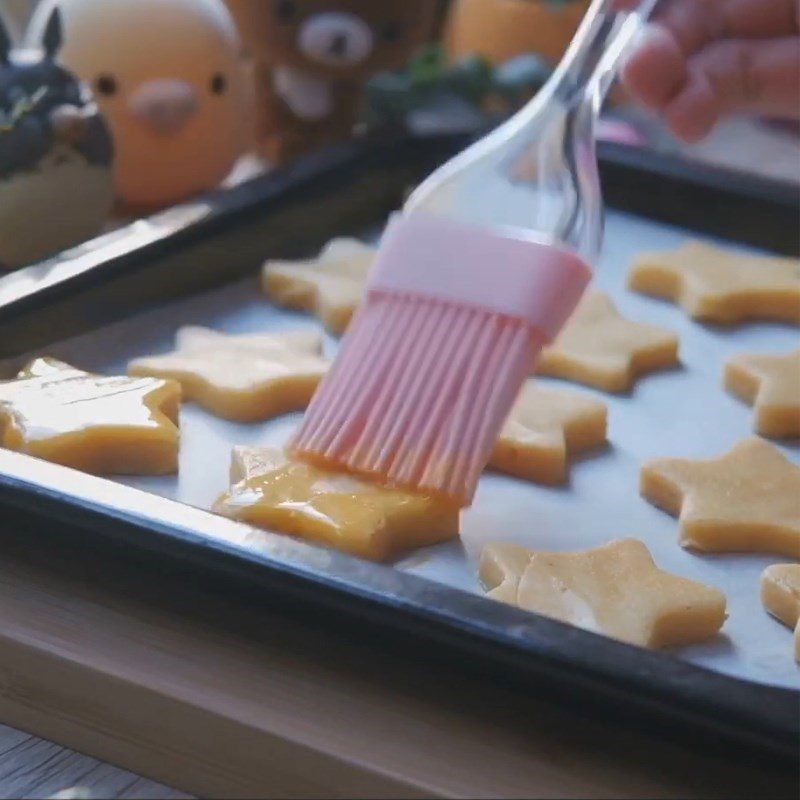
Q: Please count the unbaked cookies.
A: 11